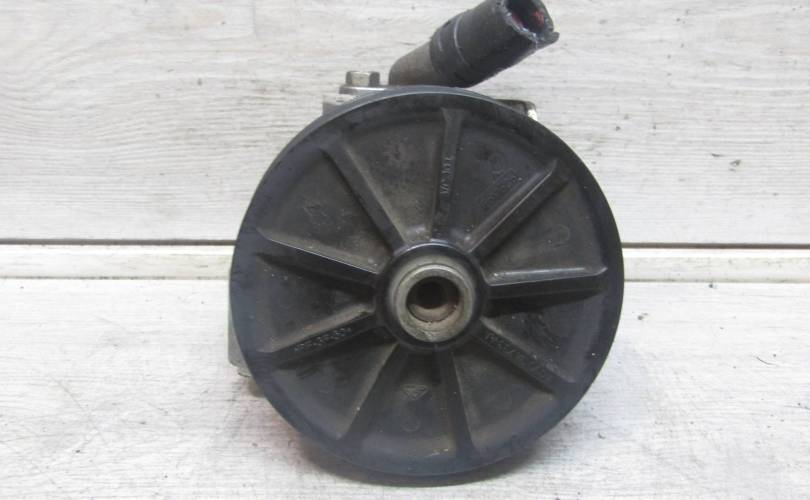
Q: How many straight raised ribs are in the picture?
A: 9